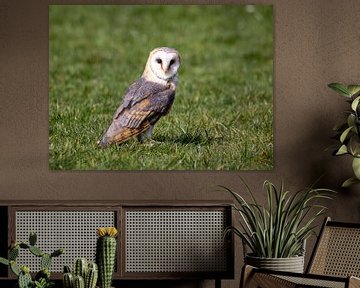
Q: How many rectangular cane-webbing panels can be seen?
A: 2